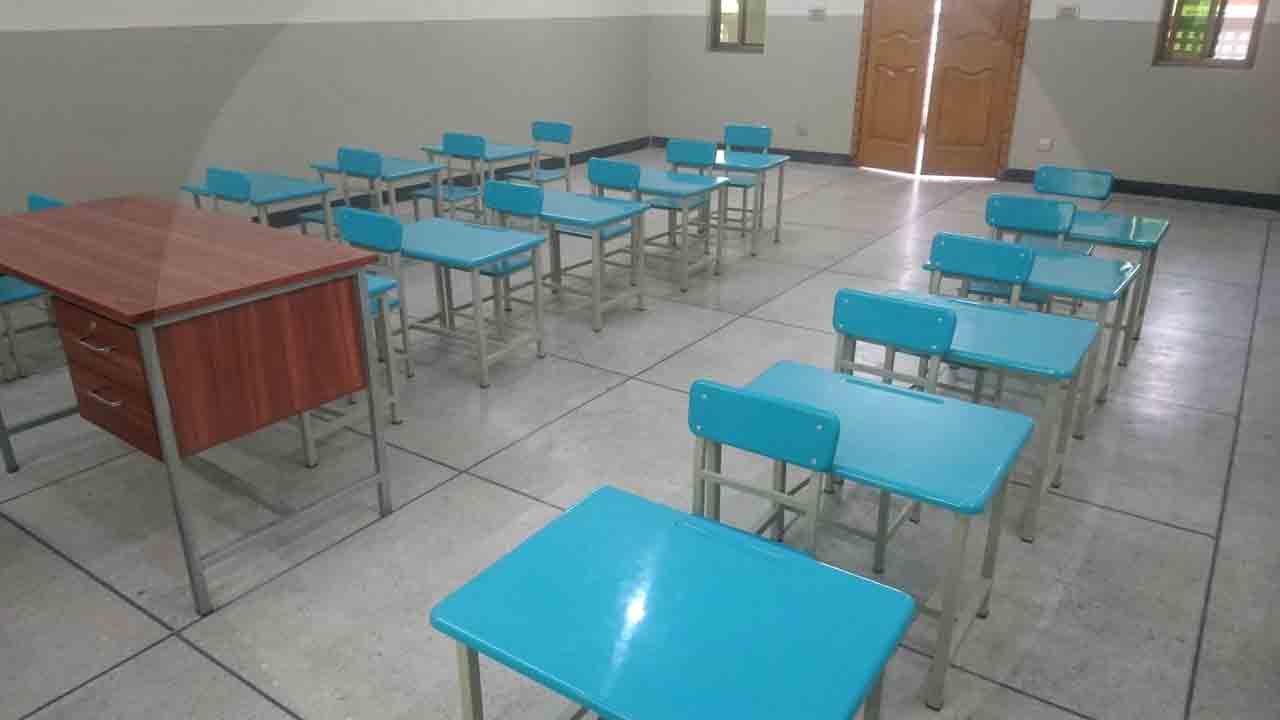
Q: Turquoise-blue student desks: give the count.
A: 12